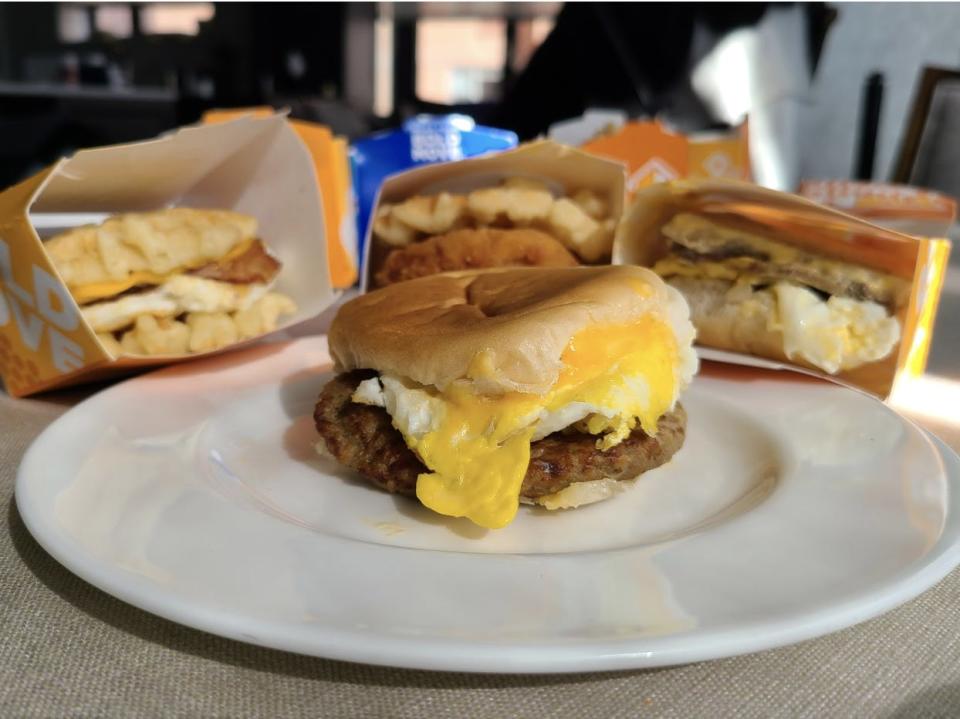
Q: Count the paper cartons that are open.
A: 3